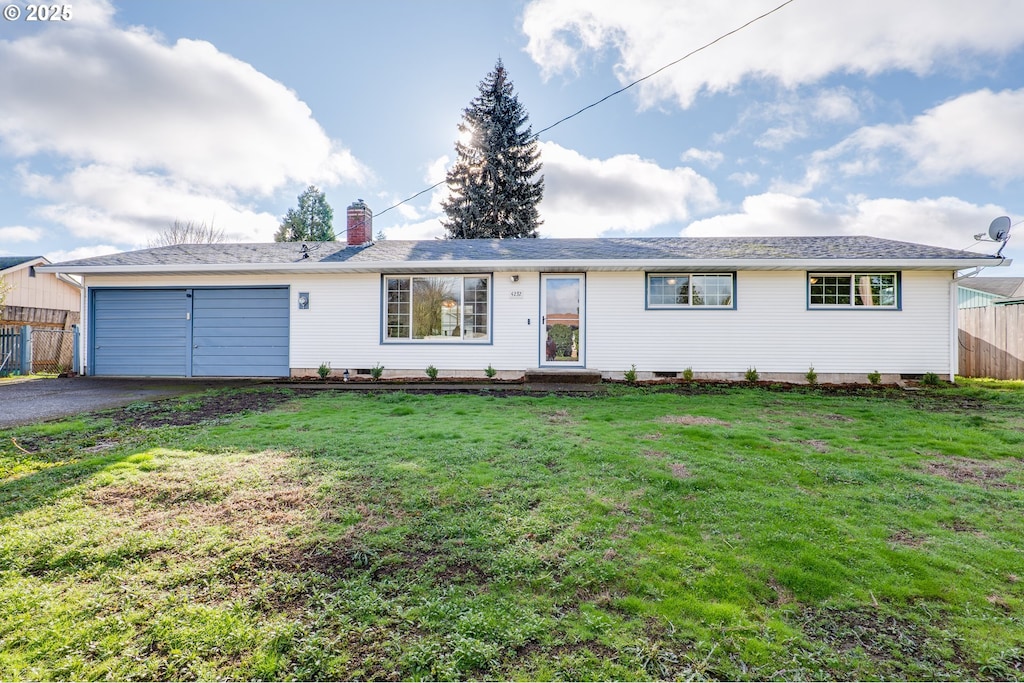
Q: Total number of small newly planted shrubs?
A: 10